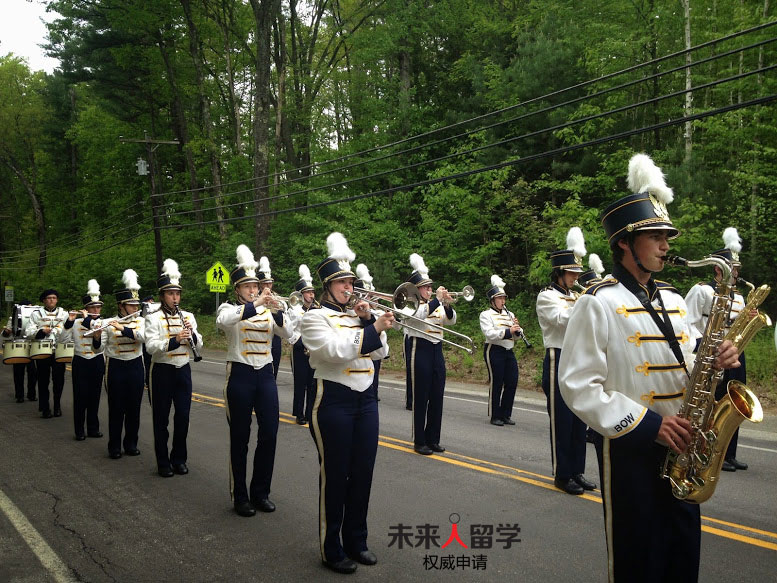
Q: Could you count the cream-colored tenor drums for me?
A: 3